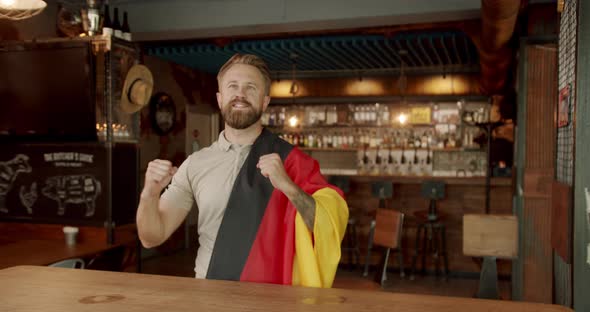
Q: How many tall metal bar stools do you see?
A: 3